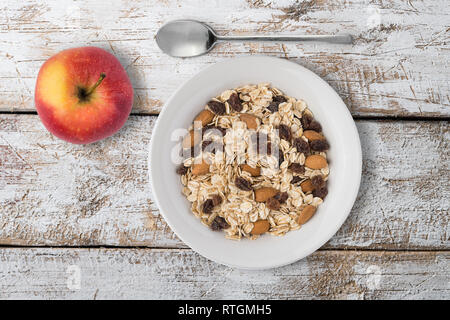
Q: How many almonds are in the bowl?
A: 11